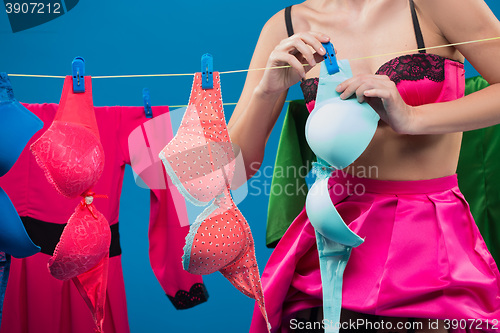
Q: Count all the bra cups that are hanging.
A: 8